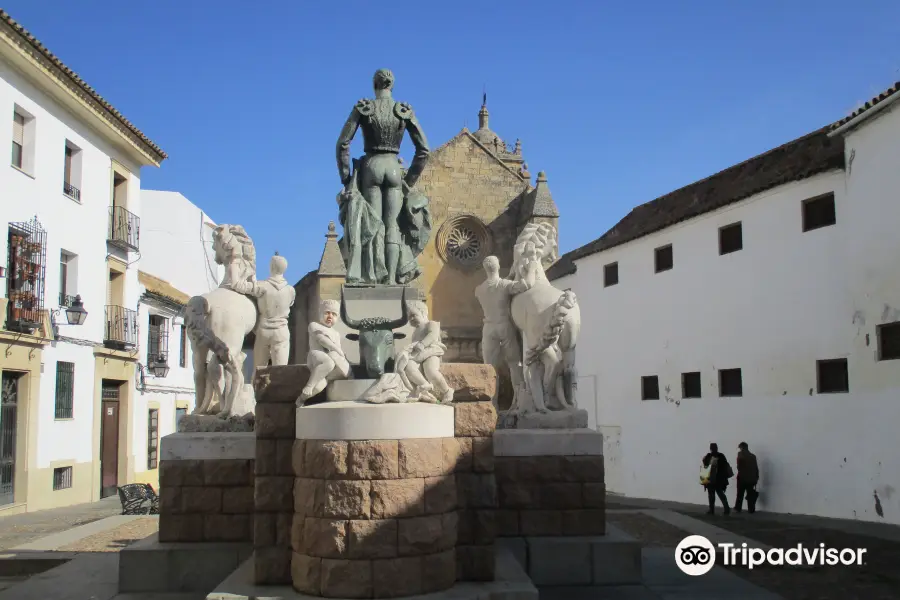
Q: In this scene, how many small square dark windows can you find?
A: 9